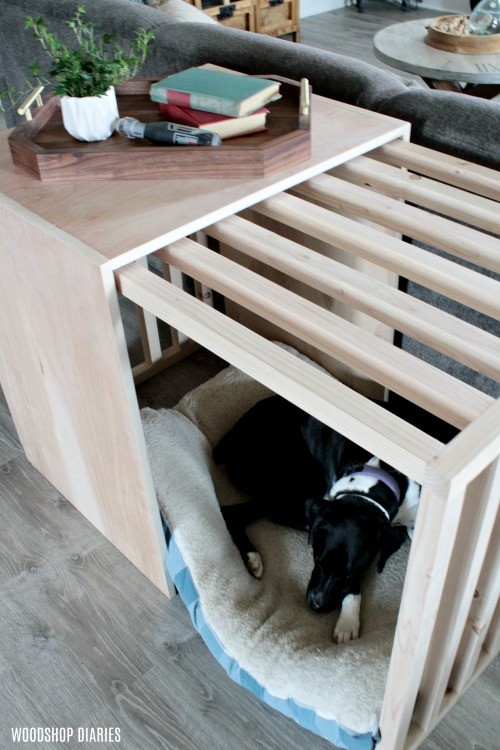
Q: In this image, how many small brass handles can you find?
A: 2